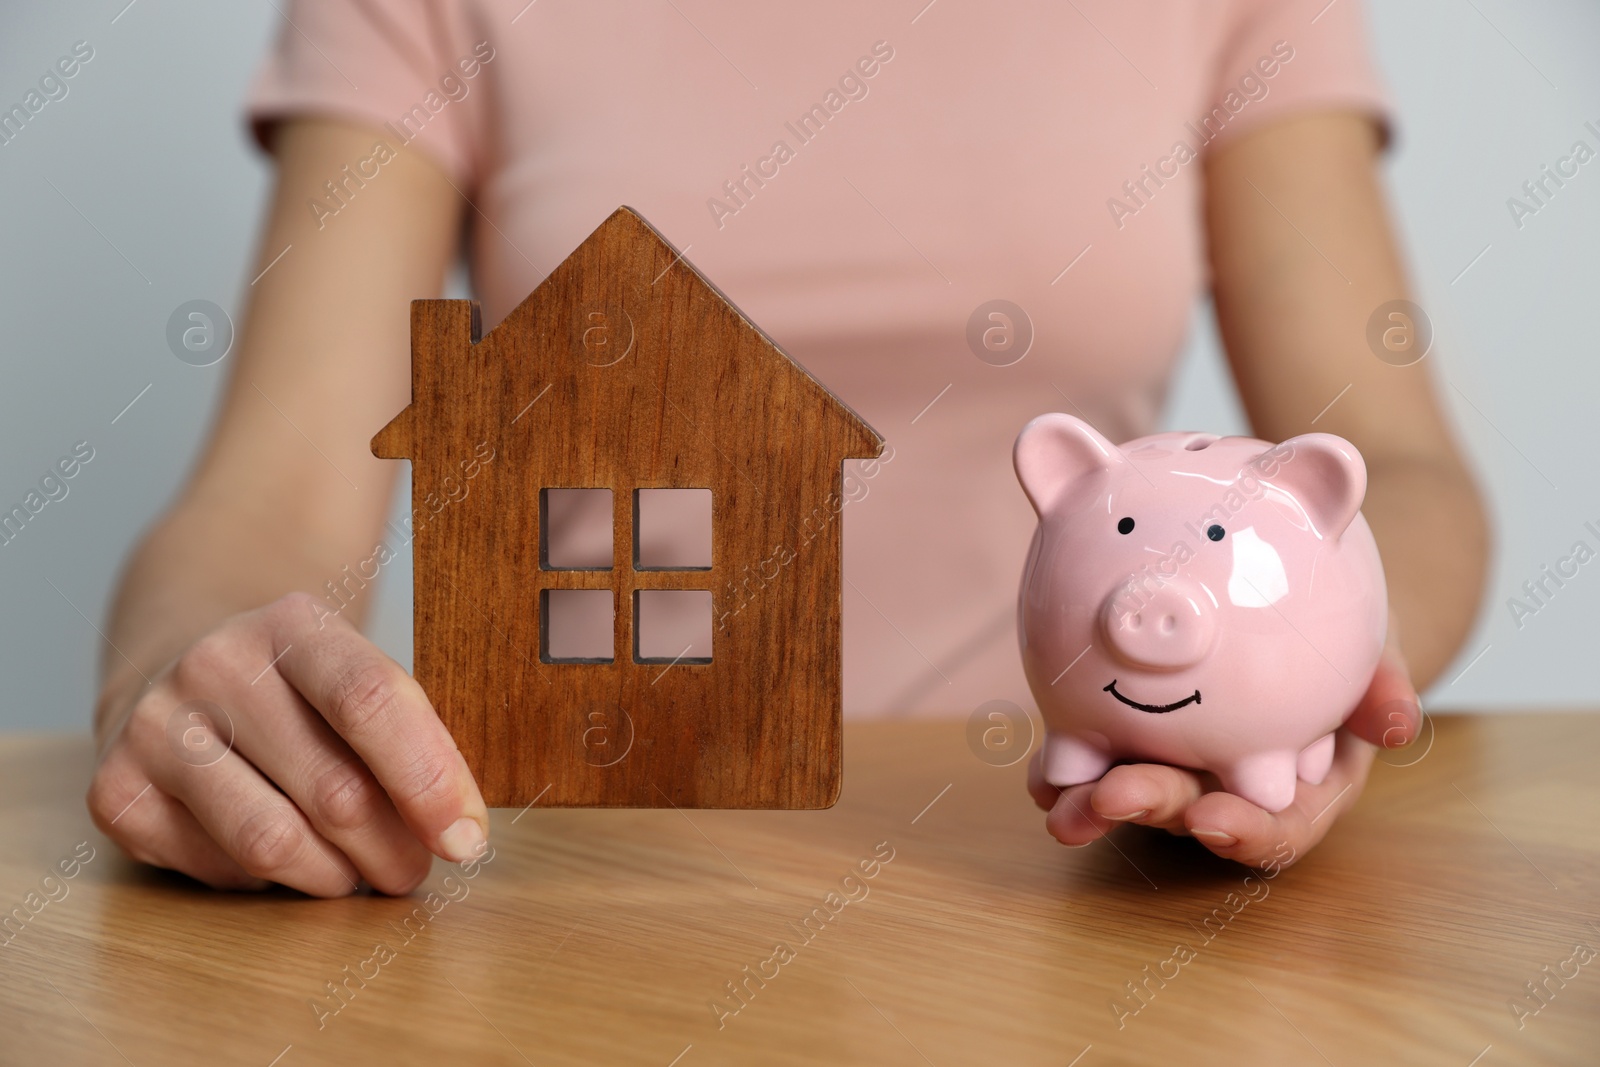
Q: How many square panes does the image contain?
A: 4